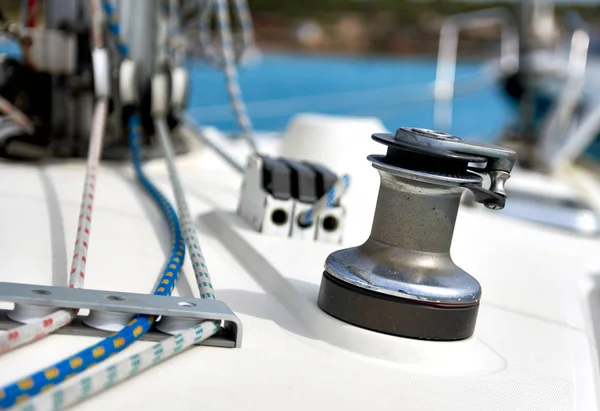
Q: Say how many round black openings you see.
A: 3